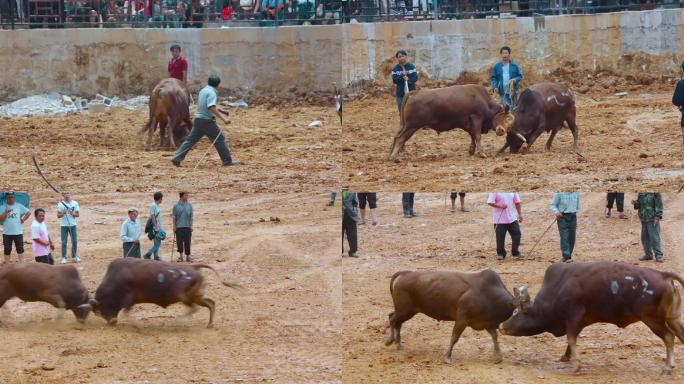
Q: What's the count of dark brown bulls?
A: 7